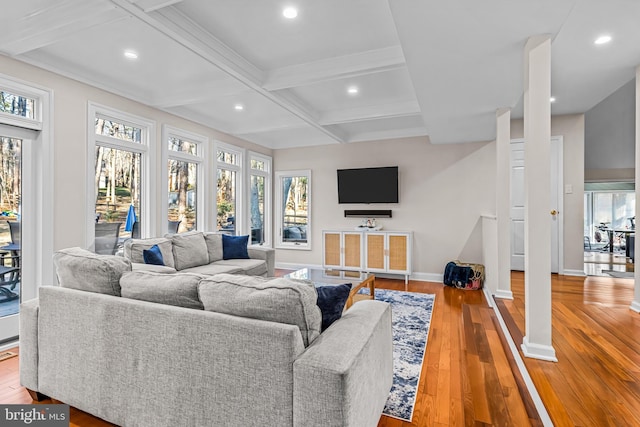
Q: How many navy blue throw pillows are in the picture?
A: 3